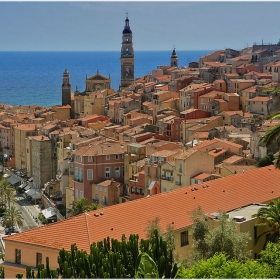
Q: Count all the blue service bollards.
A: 0